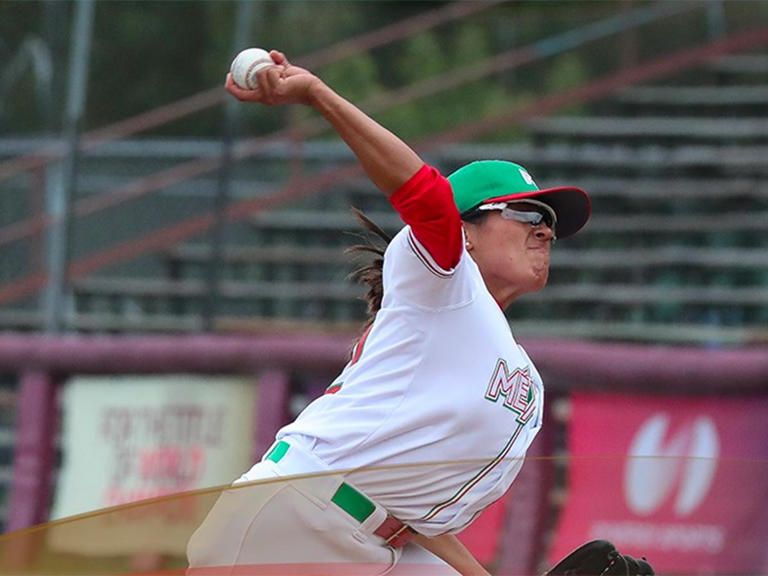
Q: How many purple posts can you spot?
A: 3